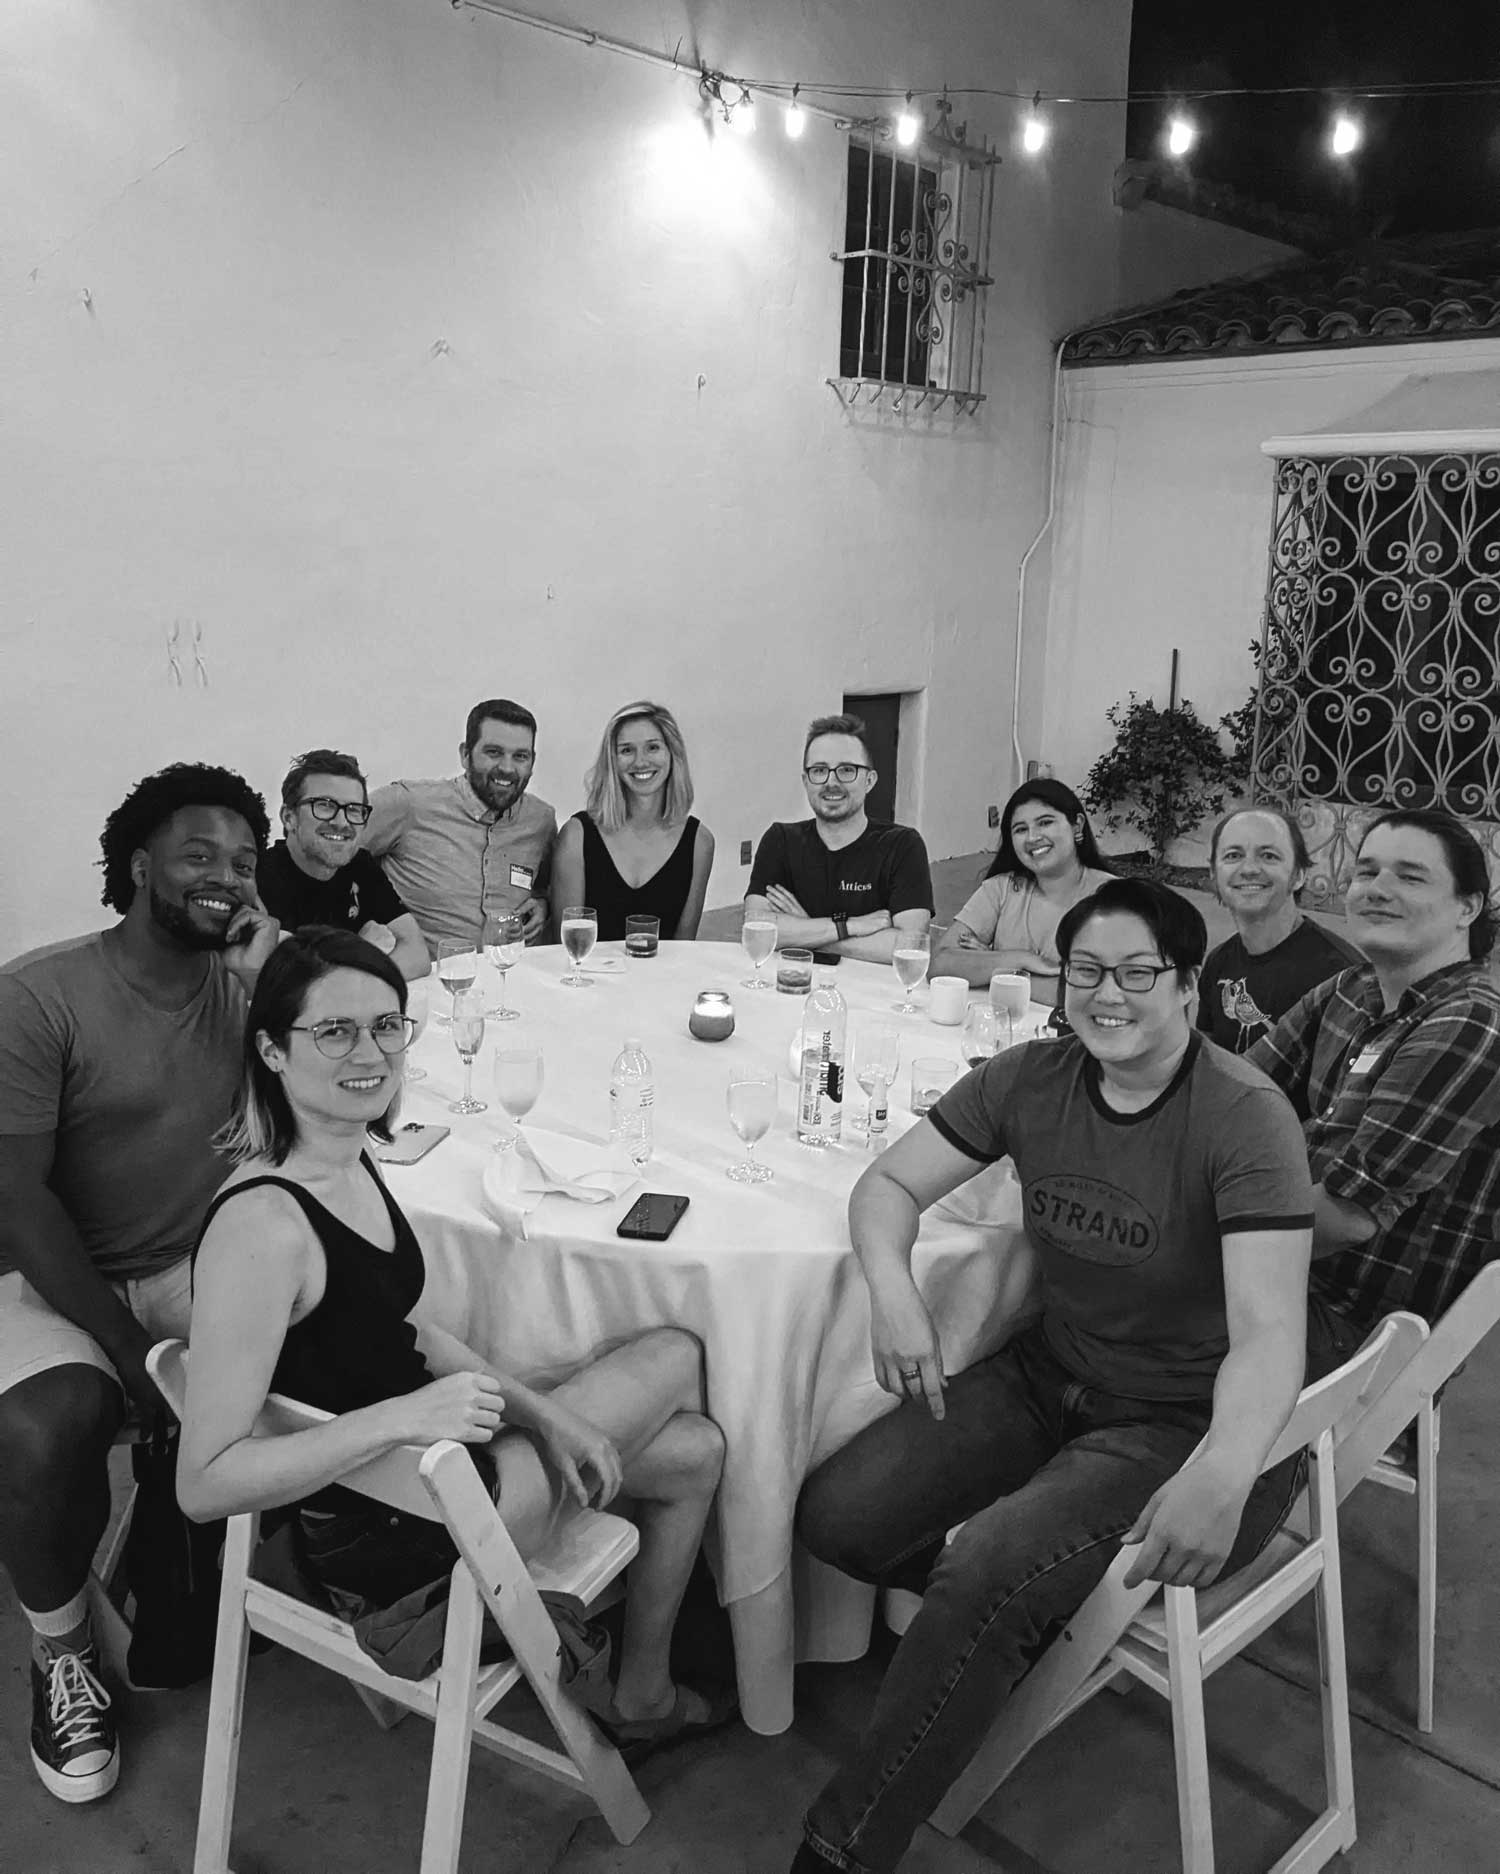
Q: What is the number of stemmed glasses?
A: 12